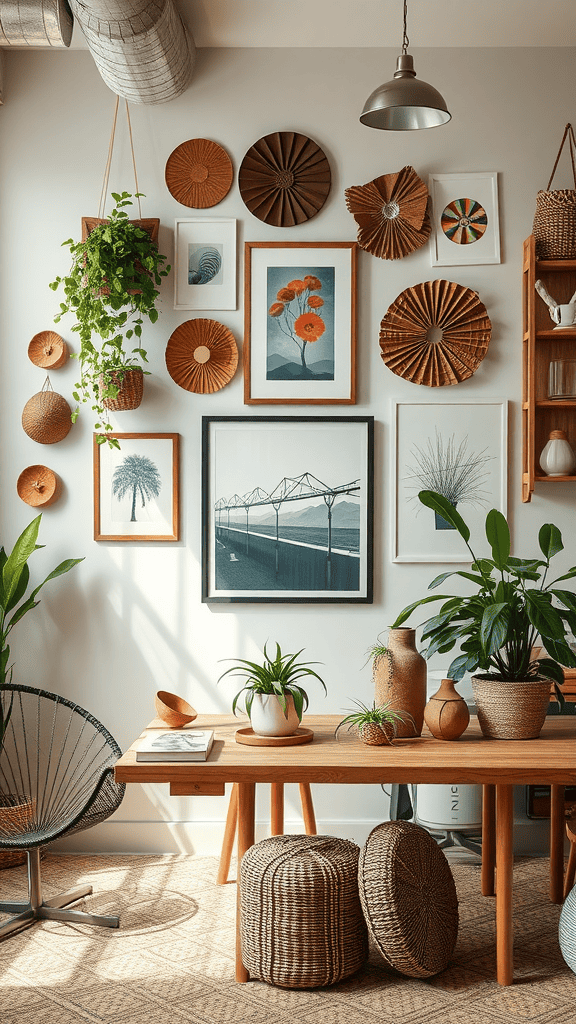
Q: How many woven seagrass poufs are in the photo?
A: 2